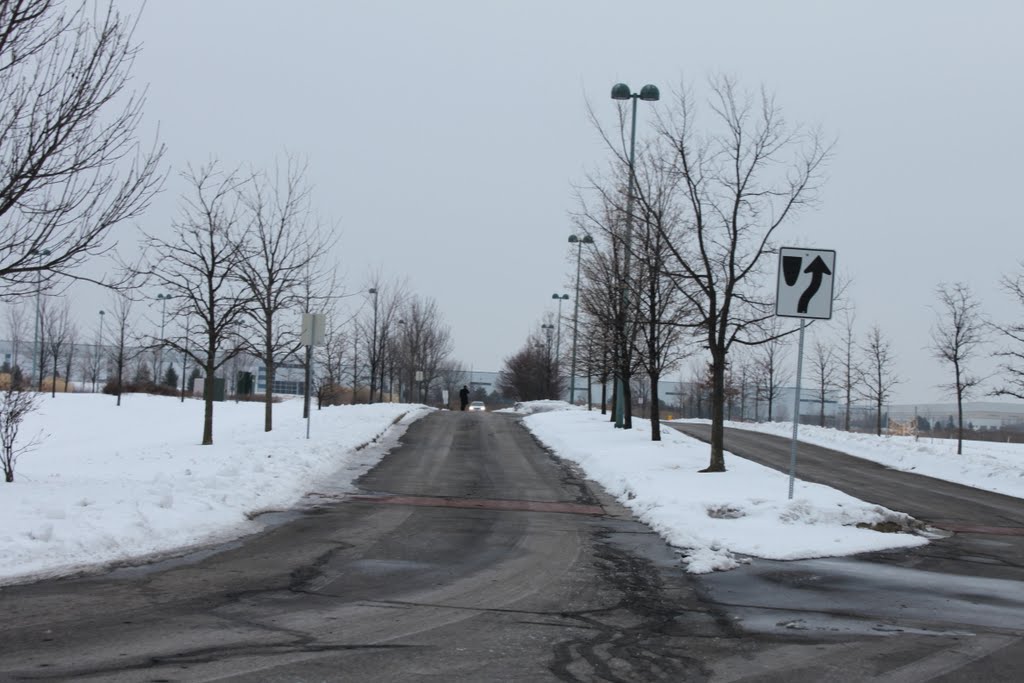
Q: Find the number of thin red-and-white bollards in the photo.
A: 0